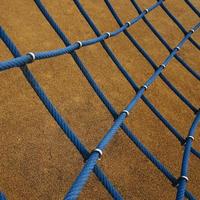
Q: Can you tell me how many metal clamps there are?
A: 13